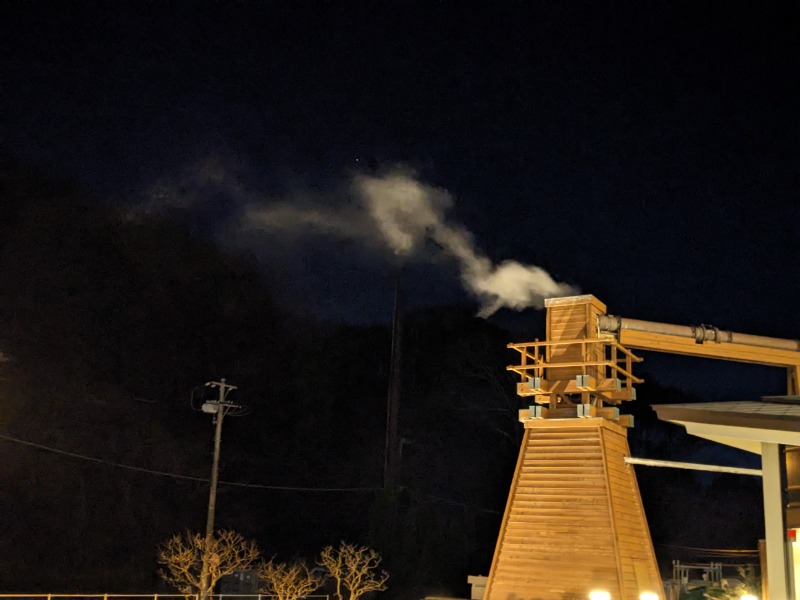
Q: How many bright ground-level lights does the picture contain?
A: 3